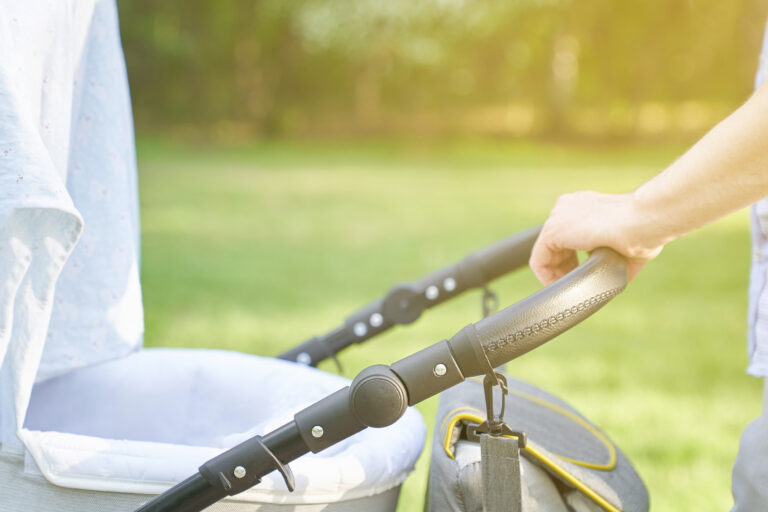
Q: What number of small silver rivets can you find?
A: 8